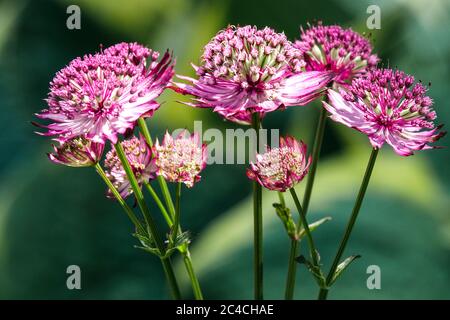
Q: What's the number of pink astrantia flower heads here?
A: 8